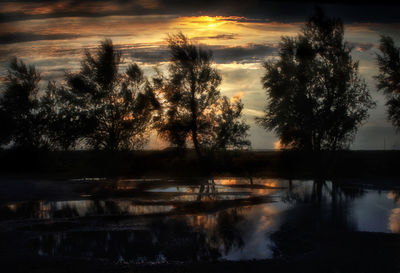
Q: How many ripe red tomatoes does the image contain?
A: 0